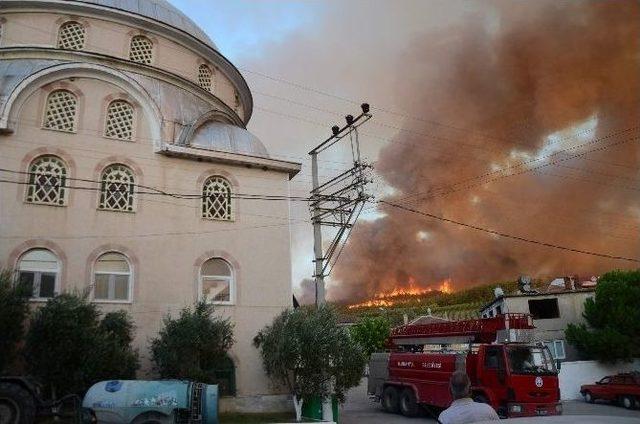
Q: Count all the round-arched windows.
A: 11